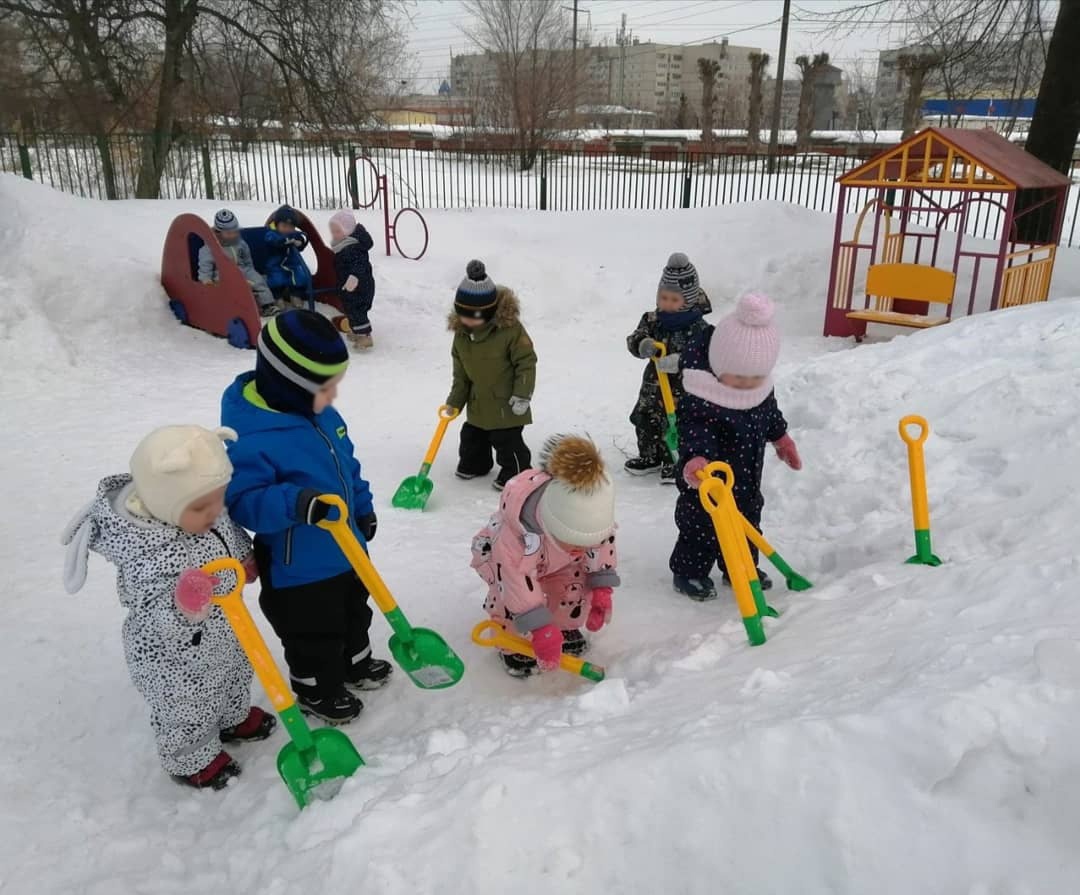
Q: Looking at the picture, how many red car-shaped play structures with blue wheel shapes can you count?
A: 1